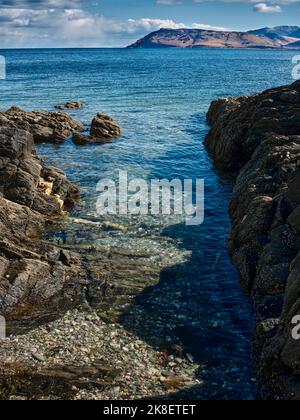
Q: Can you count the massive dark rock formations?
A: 2